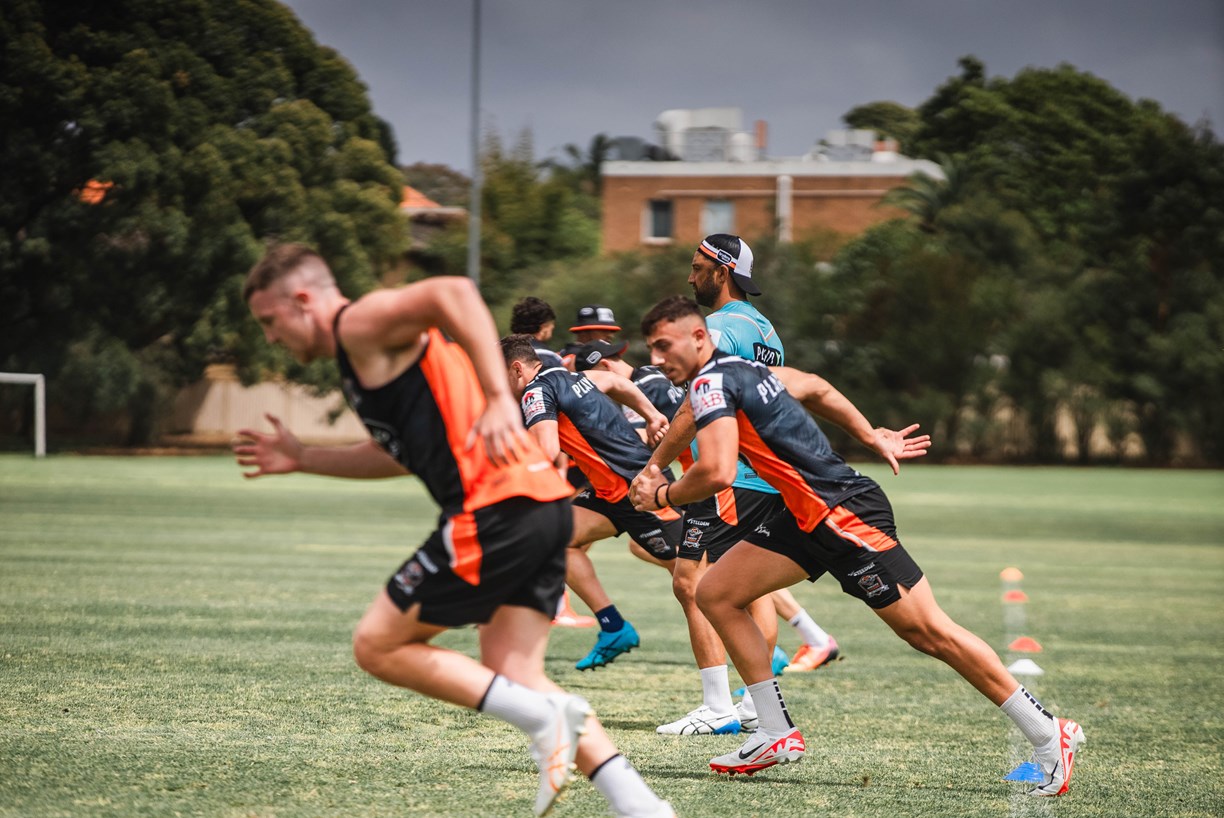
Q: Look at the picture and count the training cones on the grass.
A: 5